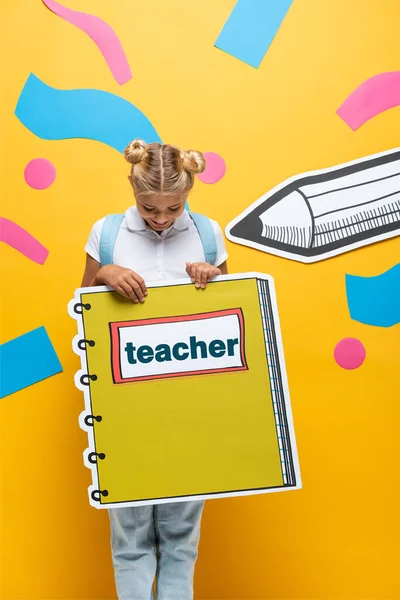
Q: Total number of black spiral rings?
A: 6